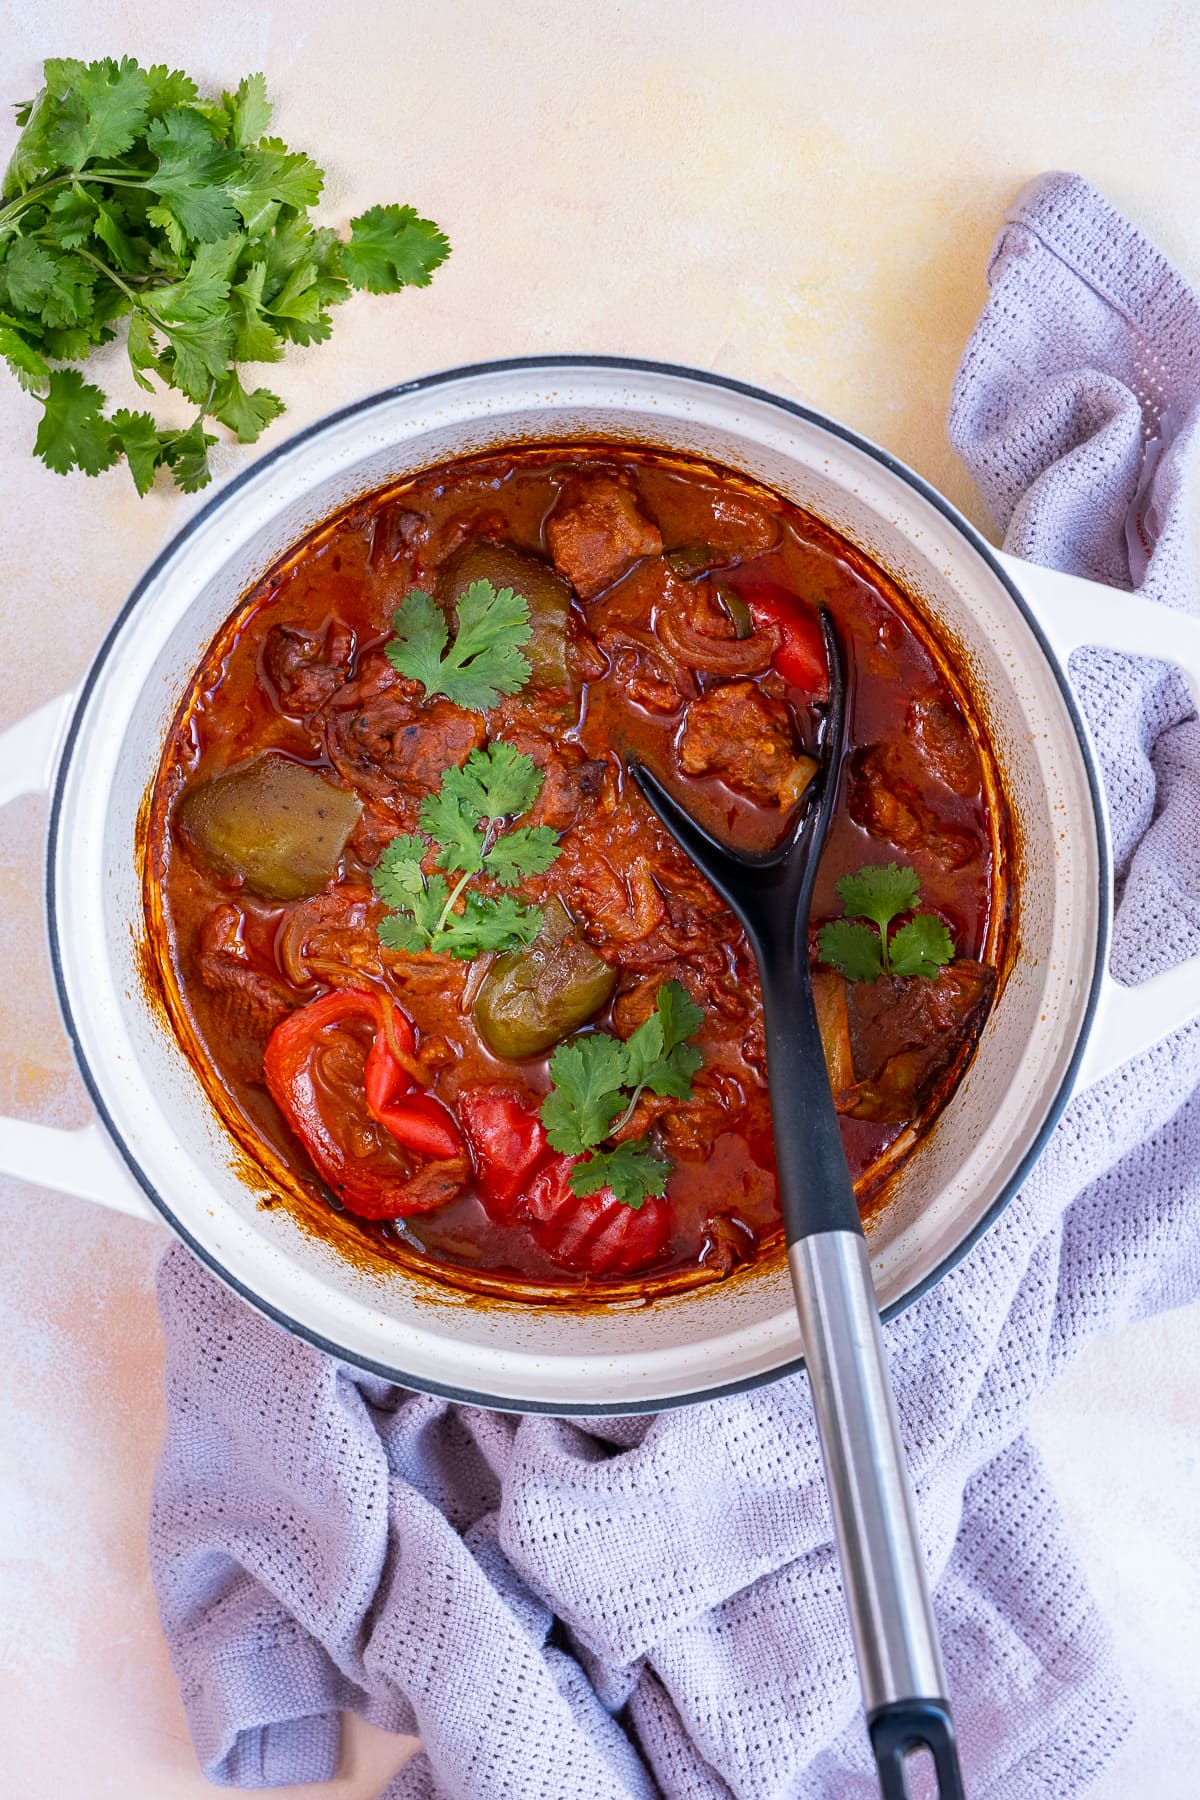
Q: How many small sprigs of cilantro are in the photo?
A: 4